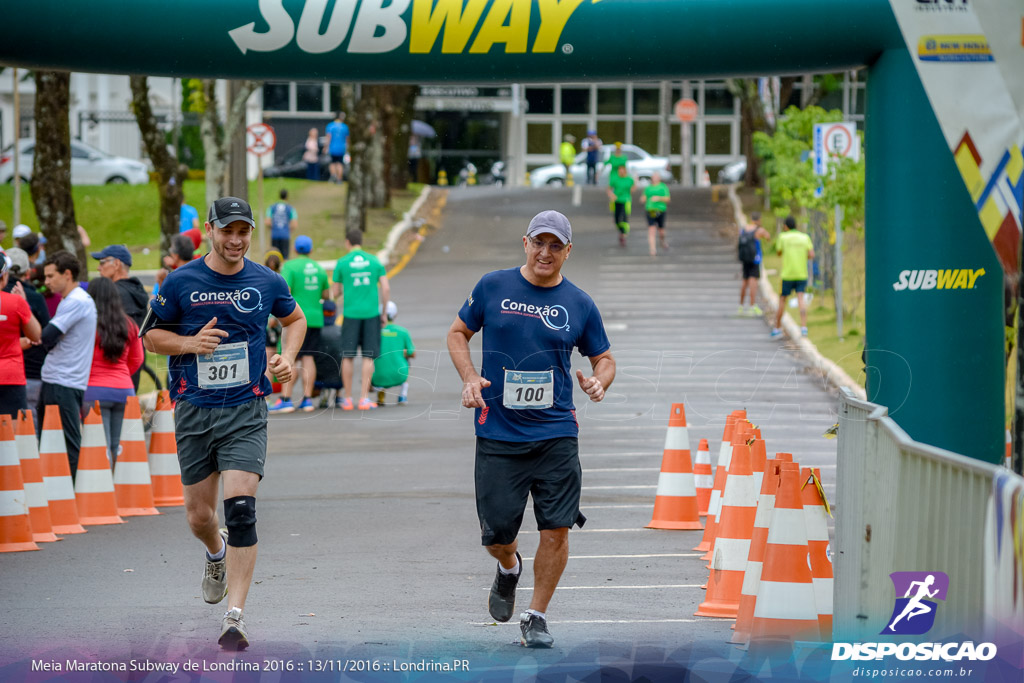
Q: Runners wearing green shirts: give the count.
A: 3